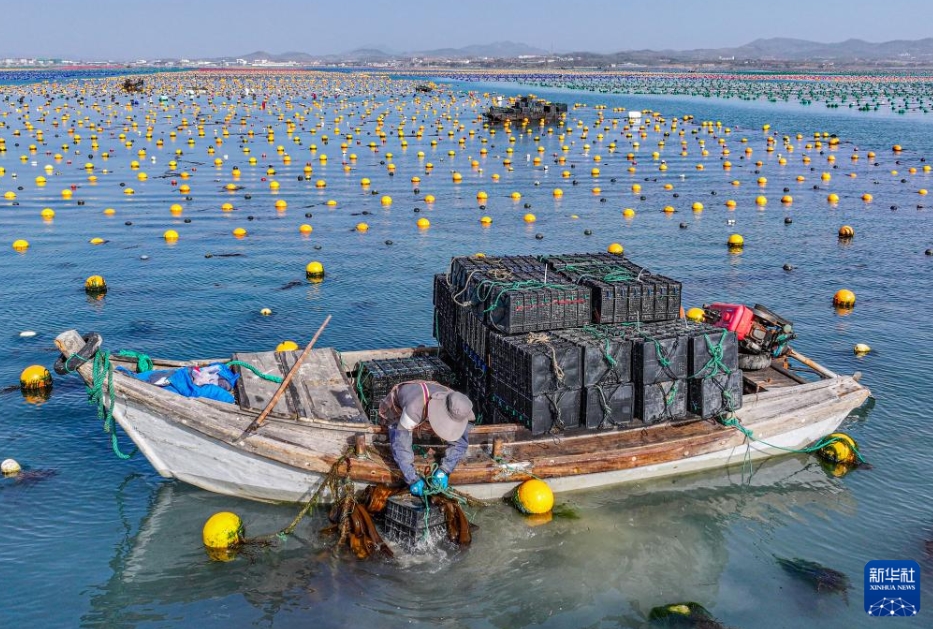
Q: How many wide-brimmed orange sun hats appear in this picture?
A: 0